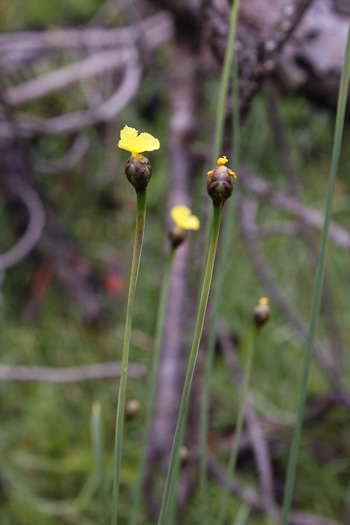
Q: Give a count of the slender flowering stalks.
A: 4